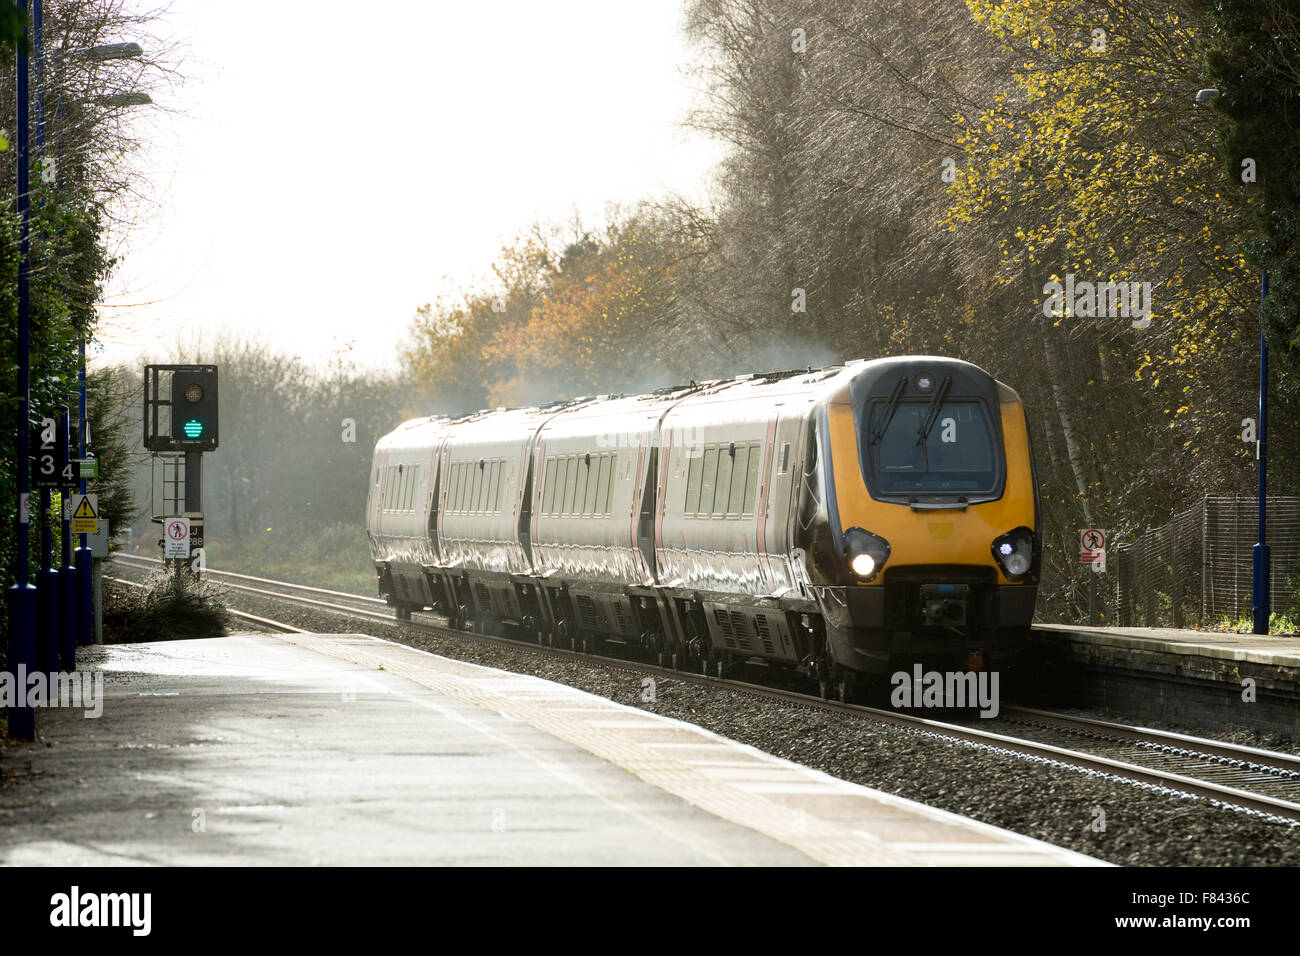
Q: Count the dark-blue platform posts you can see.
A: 5